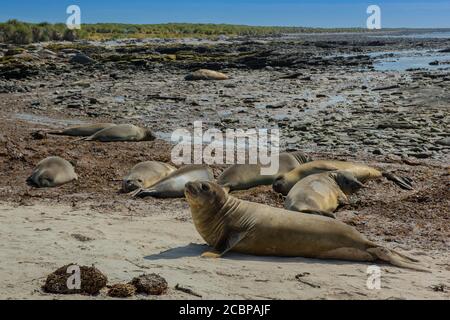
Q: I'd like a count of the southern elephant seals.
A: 10